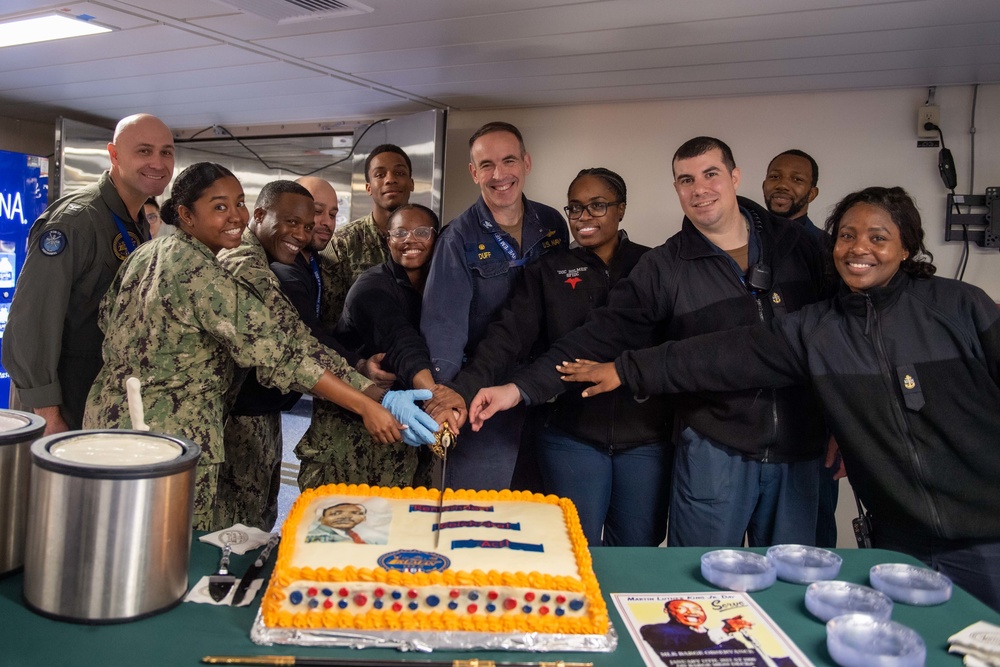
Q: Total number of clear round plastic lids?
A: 5